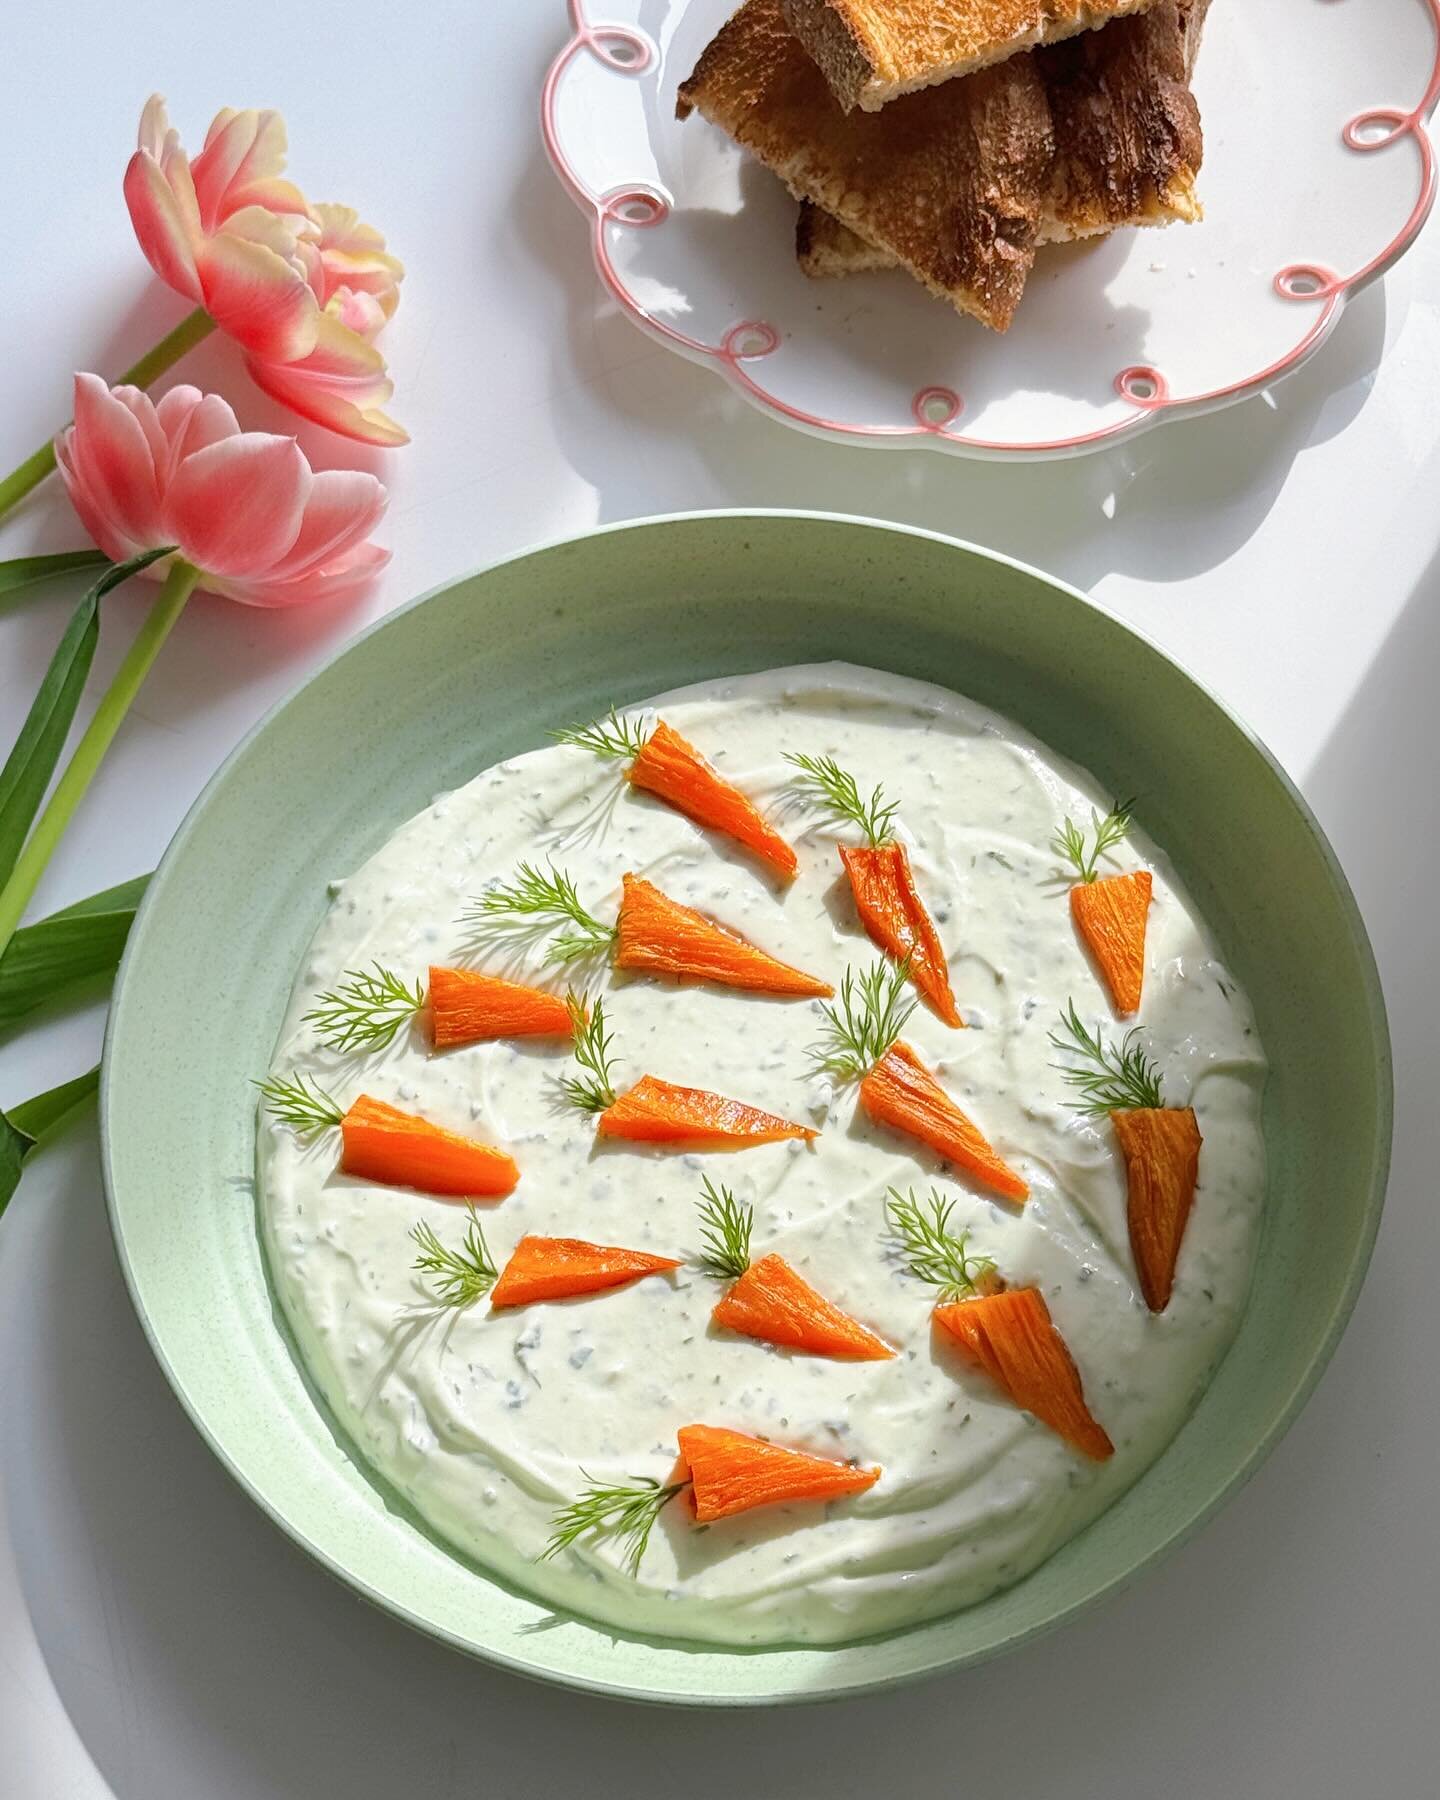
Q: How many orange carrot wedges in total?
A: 13